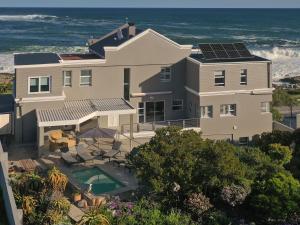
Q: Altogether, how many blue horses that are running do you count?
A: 0